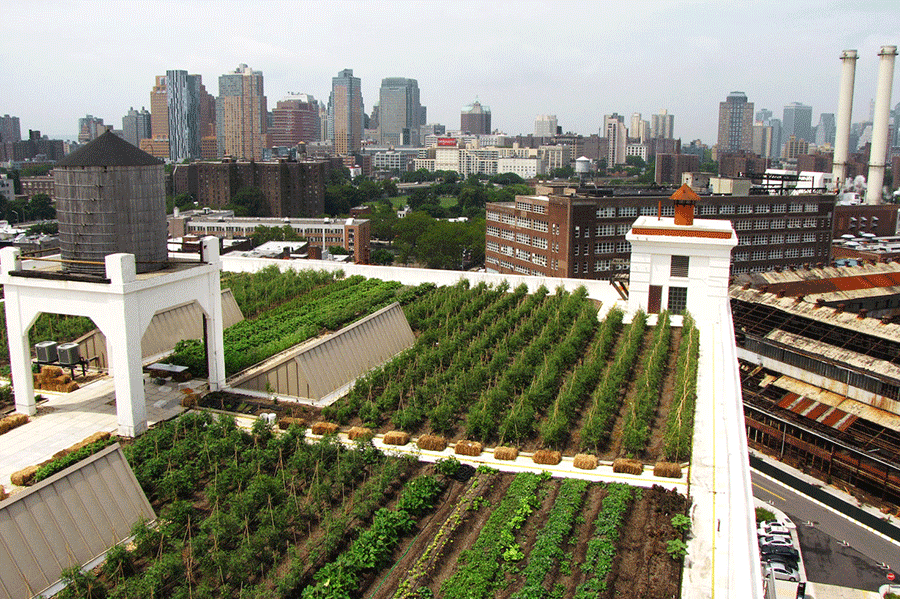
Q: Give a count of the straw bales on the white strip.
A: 11